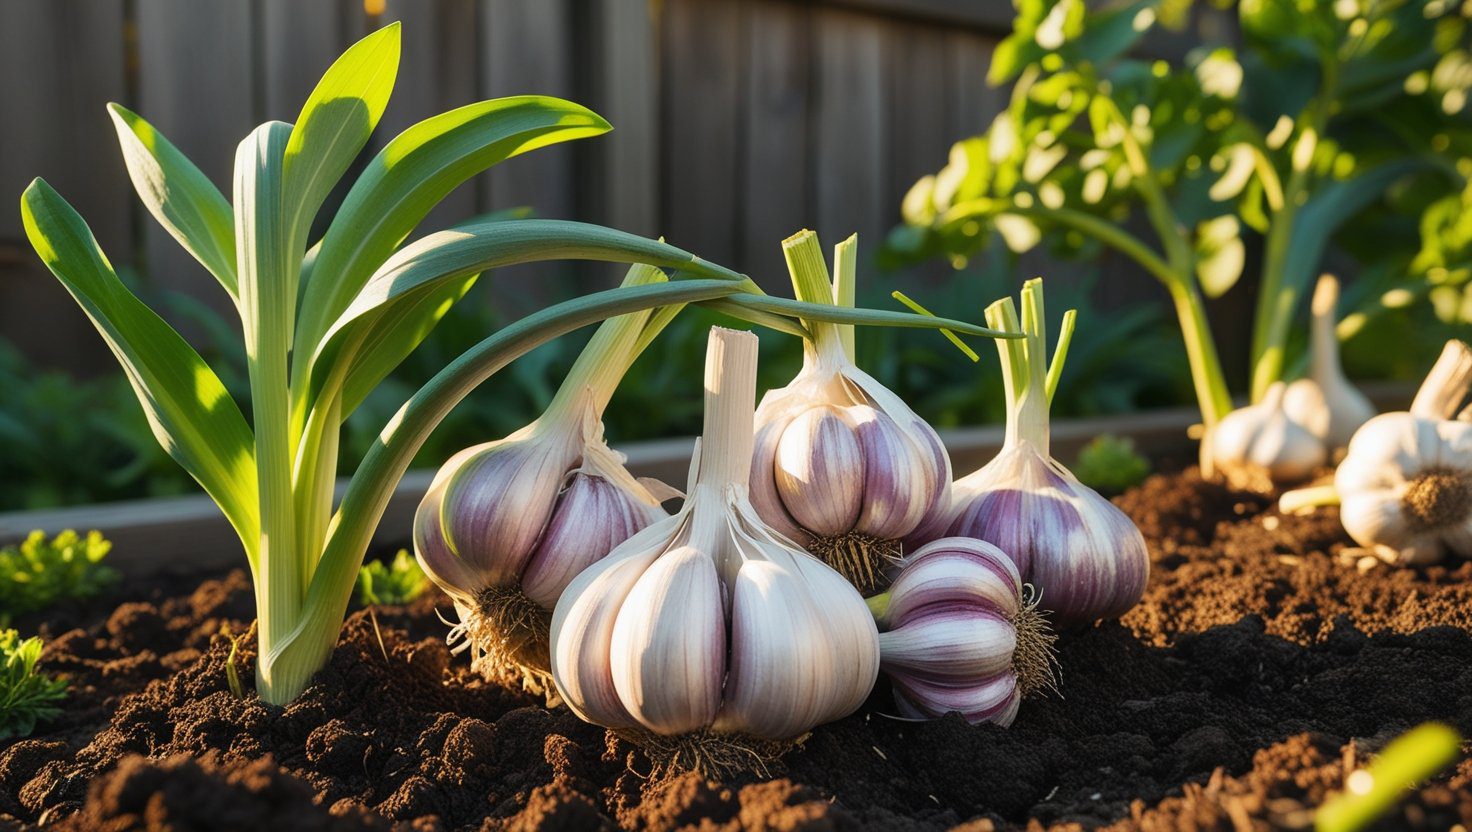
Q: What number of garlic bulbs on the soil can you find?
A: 8